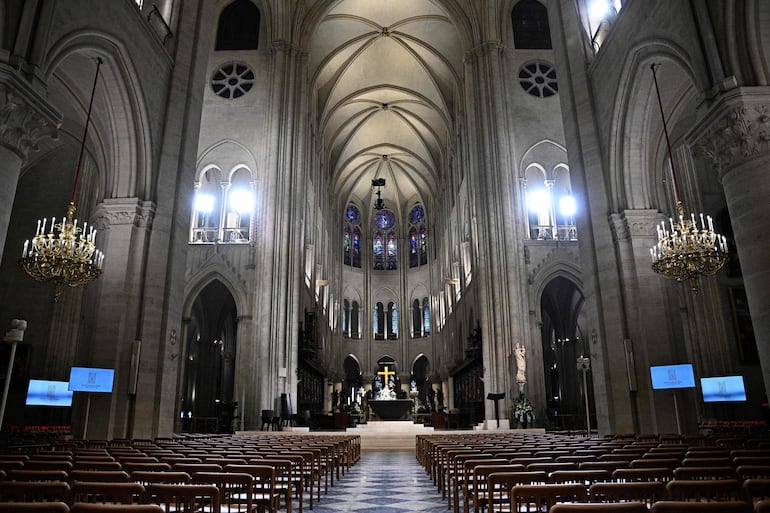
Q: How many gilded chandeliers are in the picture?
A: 2